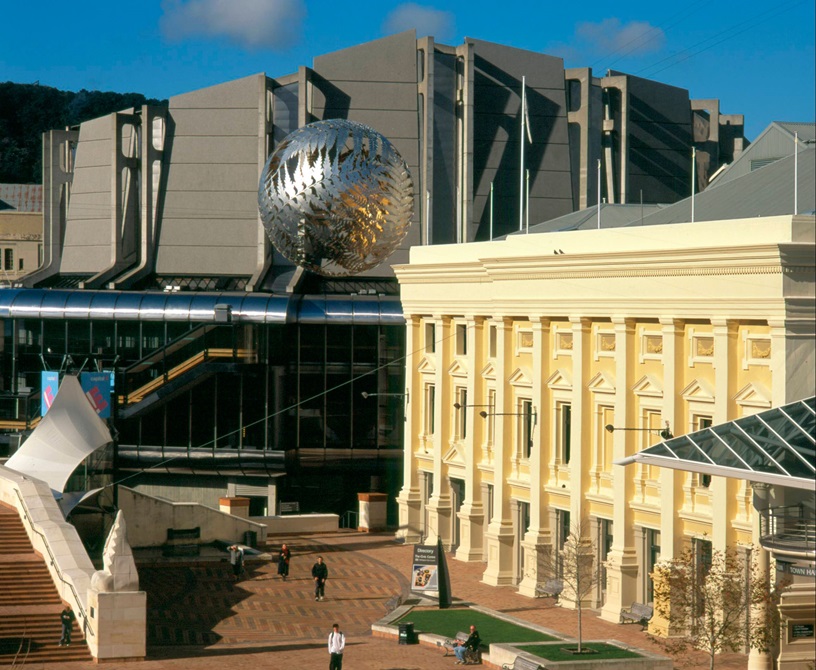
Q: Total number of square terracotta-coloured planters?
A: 2